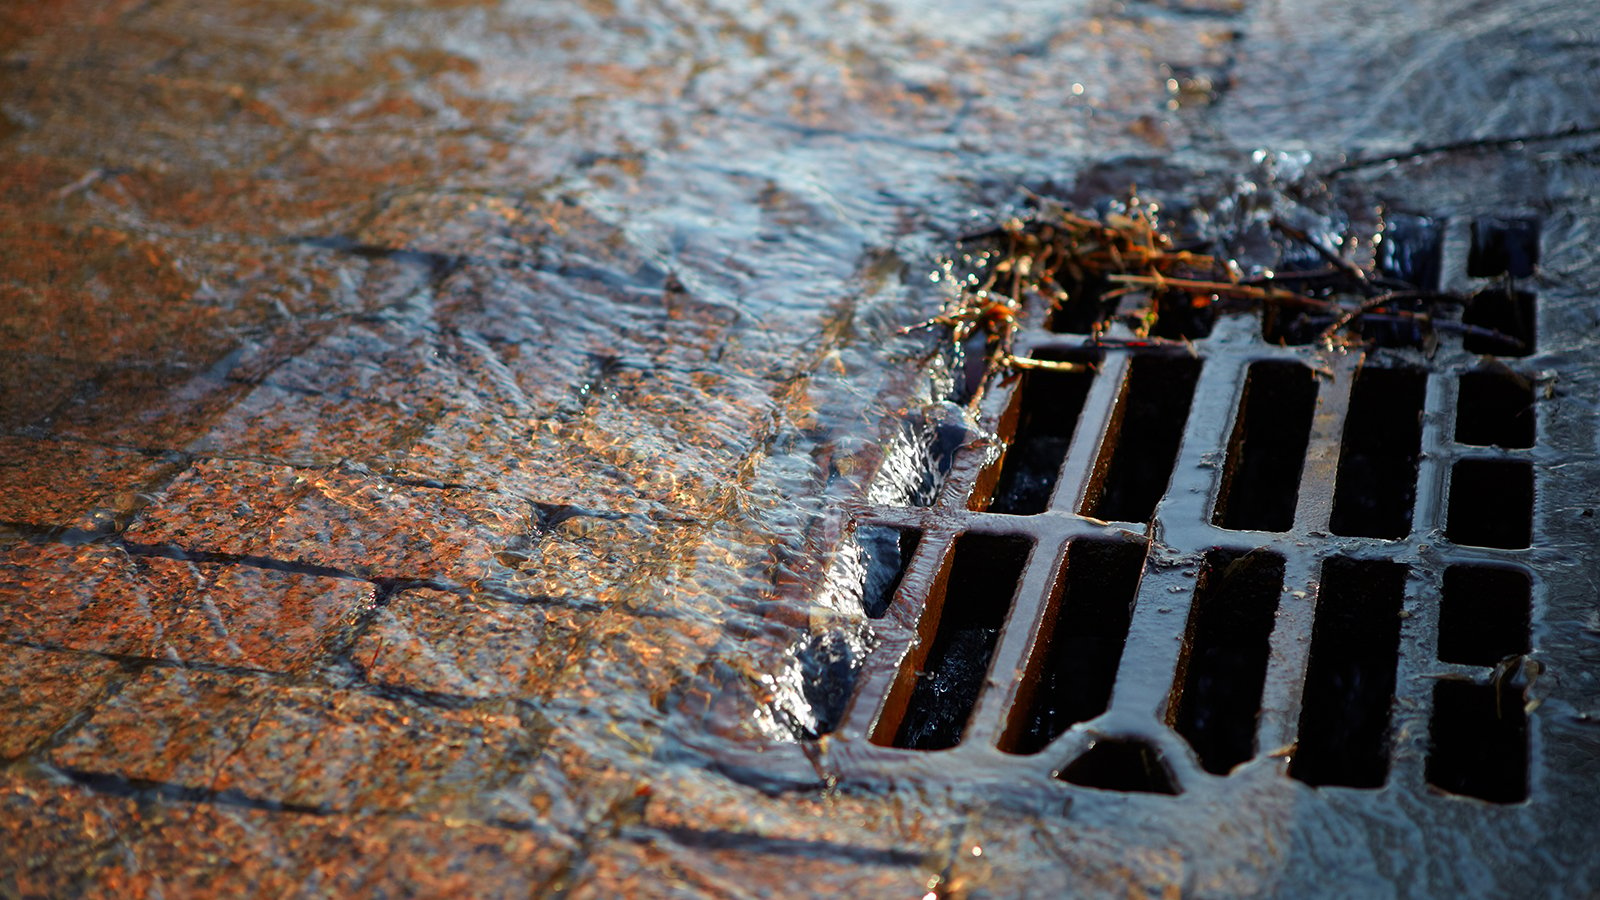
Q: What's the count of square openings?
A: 6